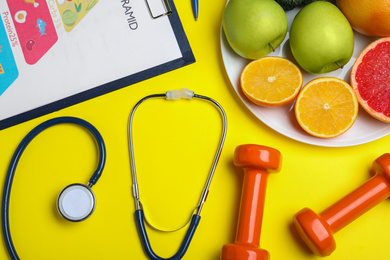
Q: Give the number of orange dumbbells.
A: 2